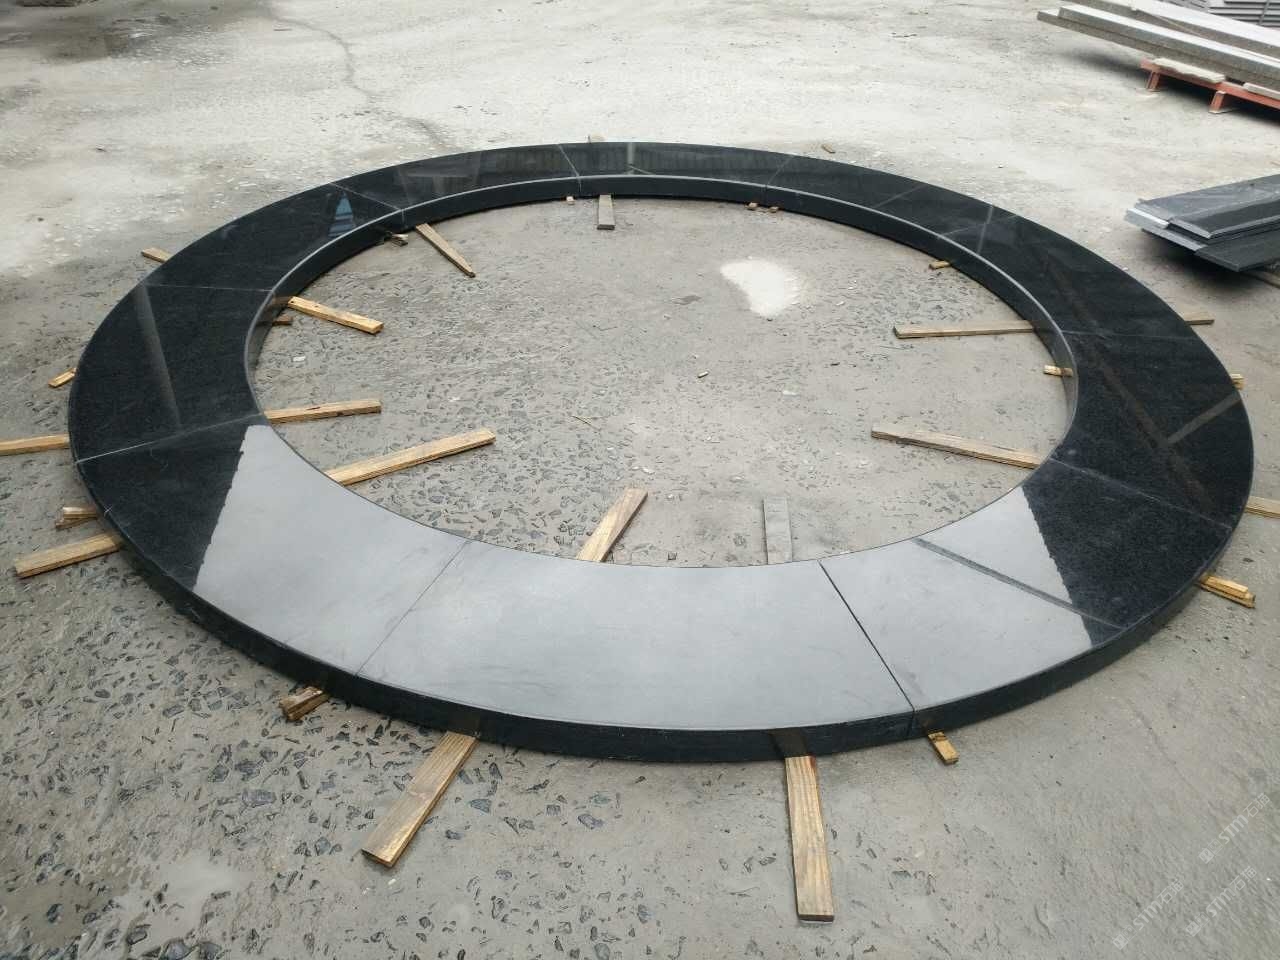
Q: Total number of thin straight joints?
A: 10